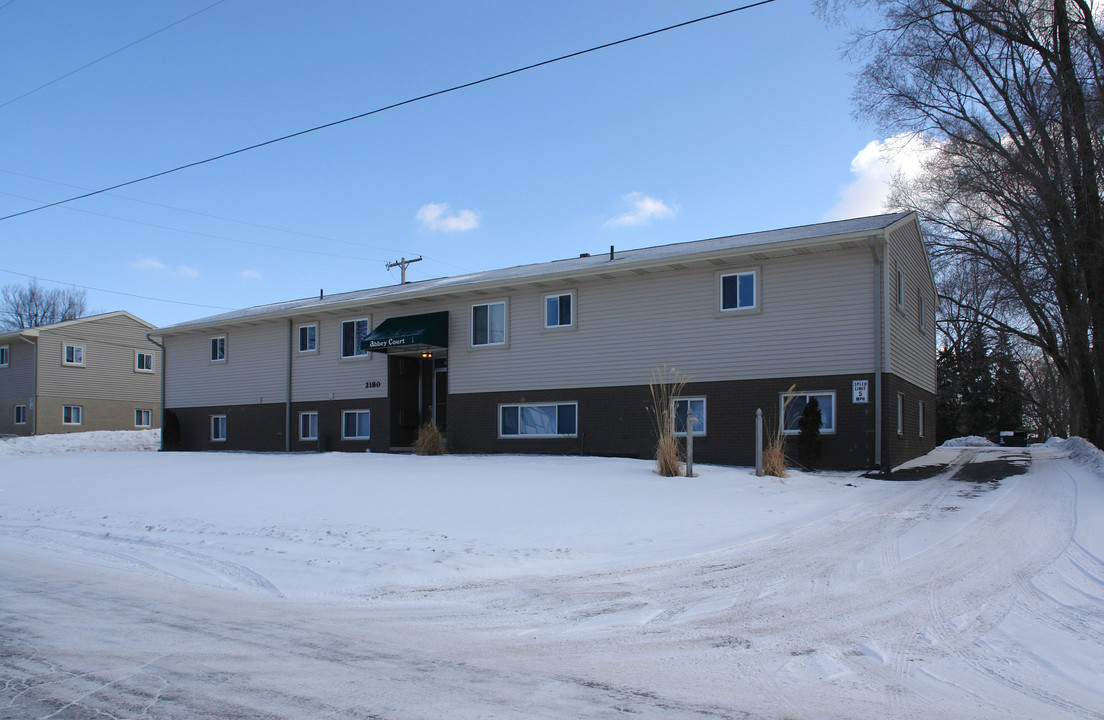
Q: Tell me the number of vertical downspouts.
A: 4